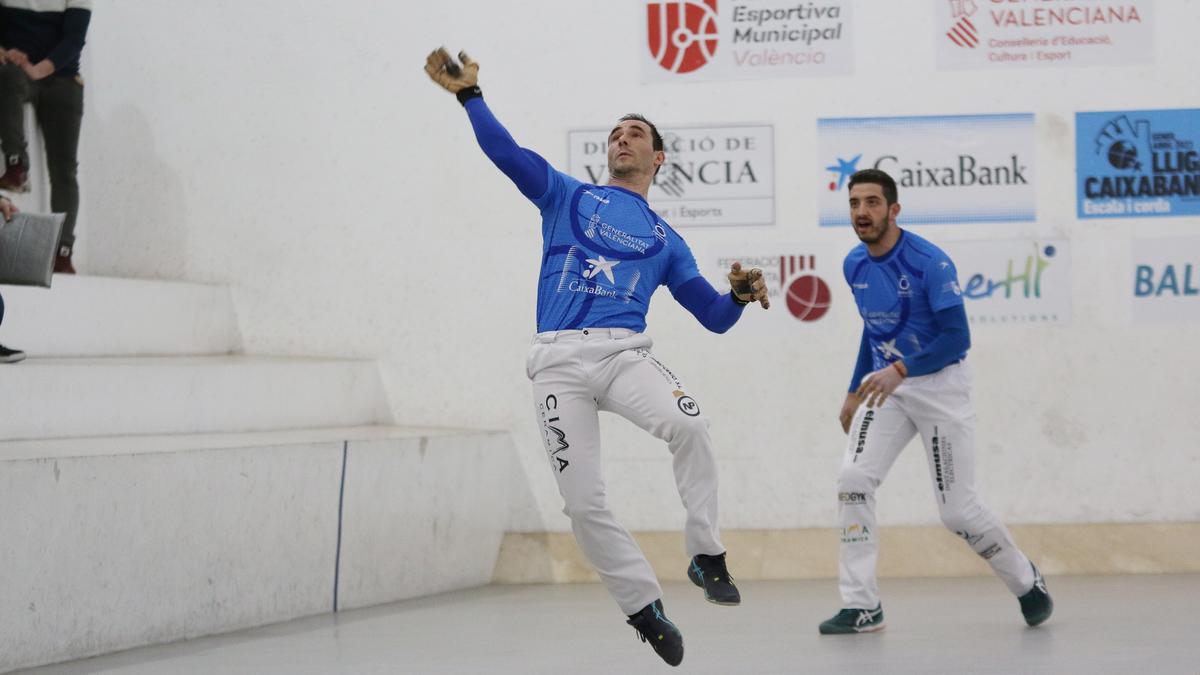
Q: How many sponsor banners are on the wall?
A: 8